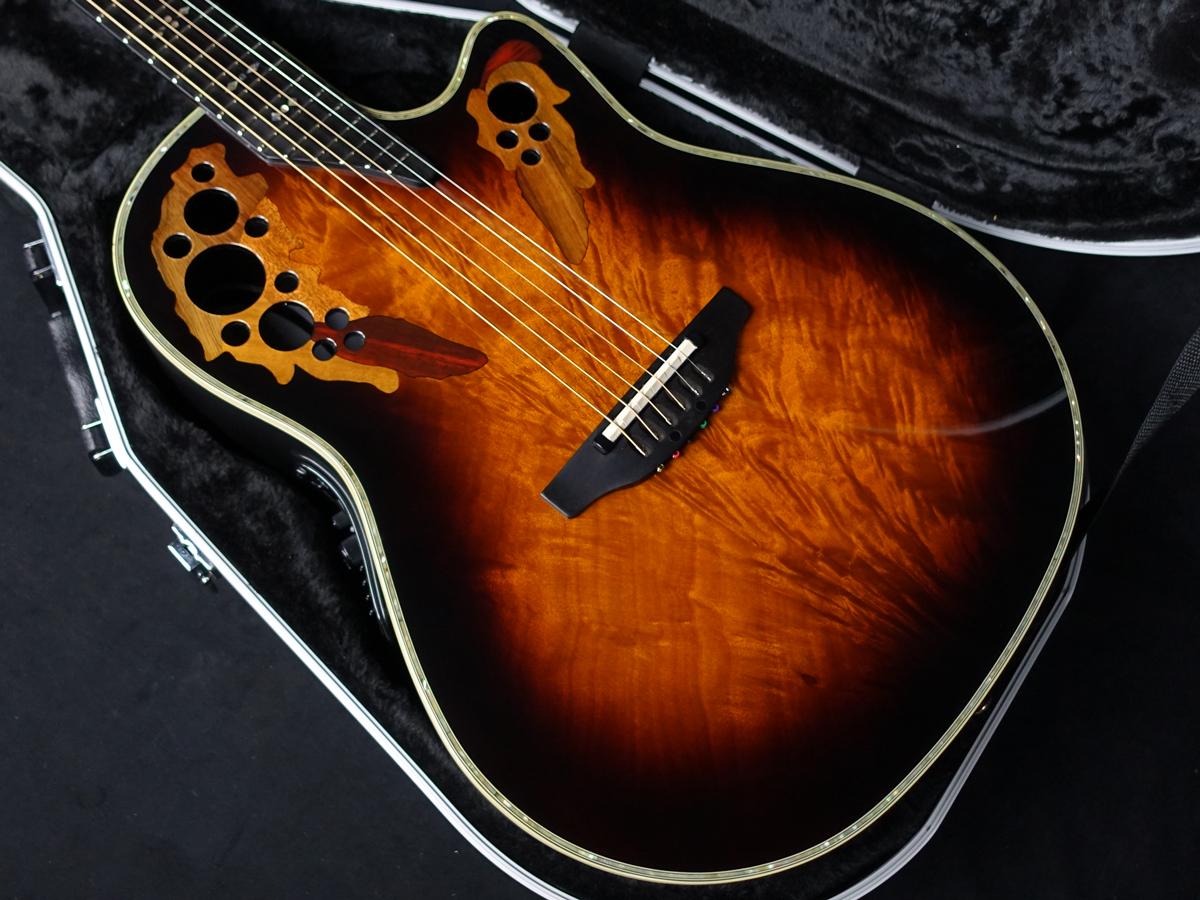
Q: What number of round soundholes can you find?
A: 15